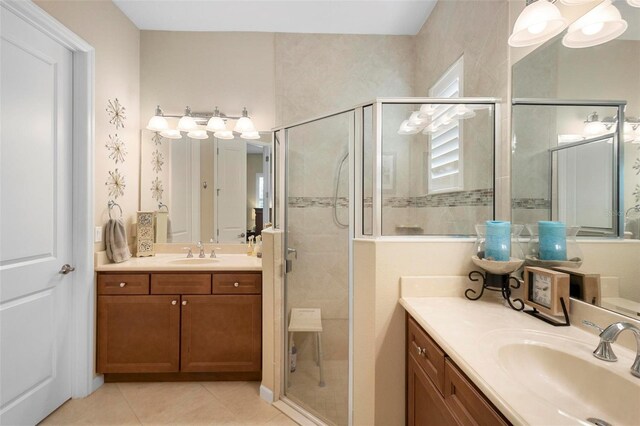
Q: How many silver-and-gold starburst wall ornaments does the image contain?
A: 3